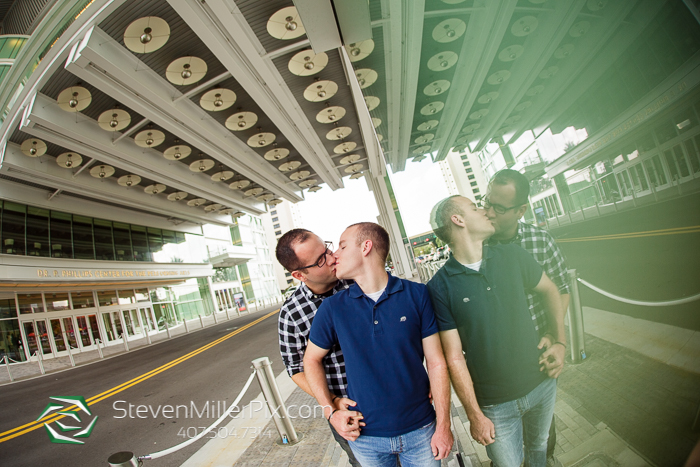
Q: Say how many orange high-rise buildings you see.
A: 0